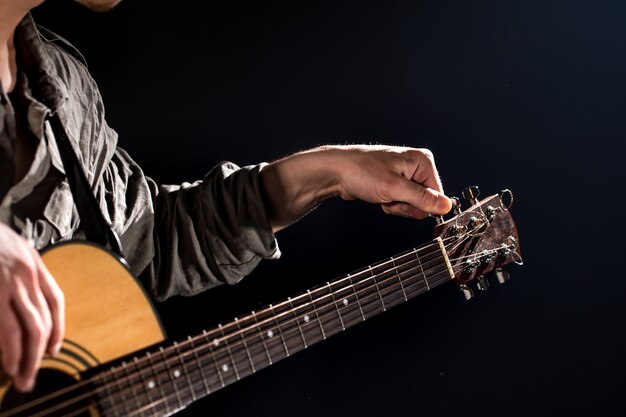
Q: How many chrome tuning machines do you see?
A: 6